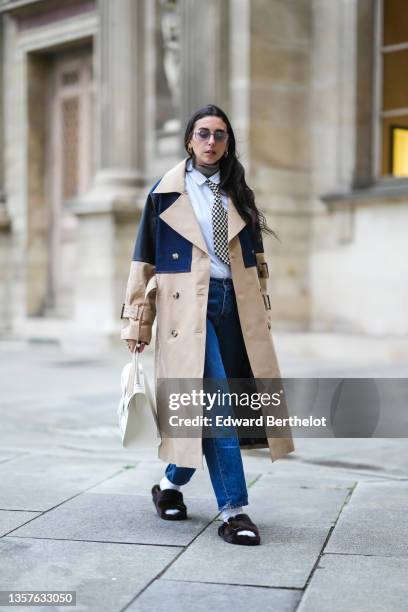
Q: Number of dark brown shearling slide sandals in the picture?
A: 2